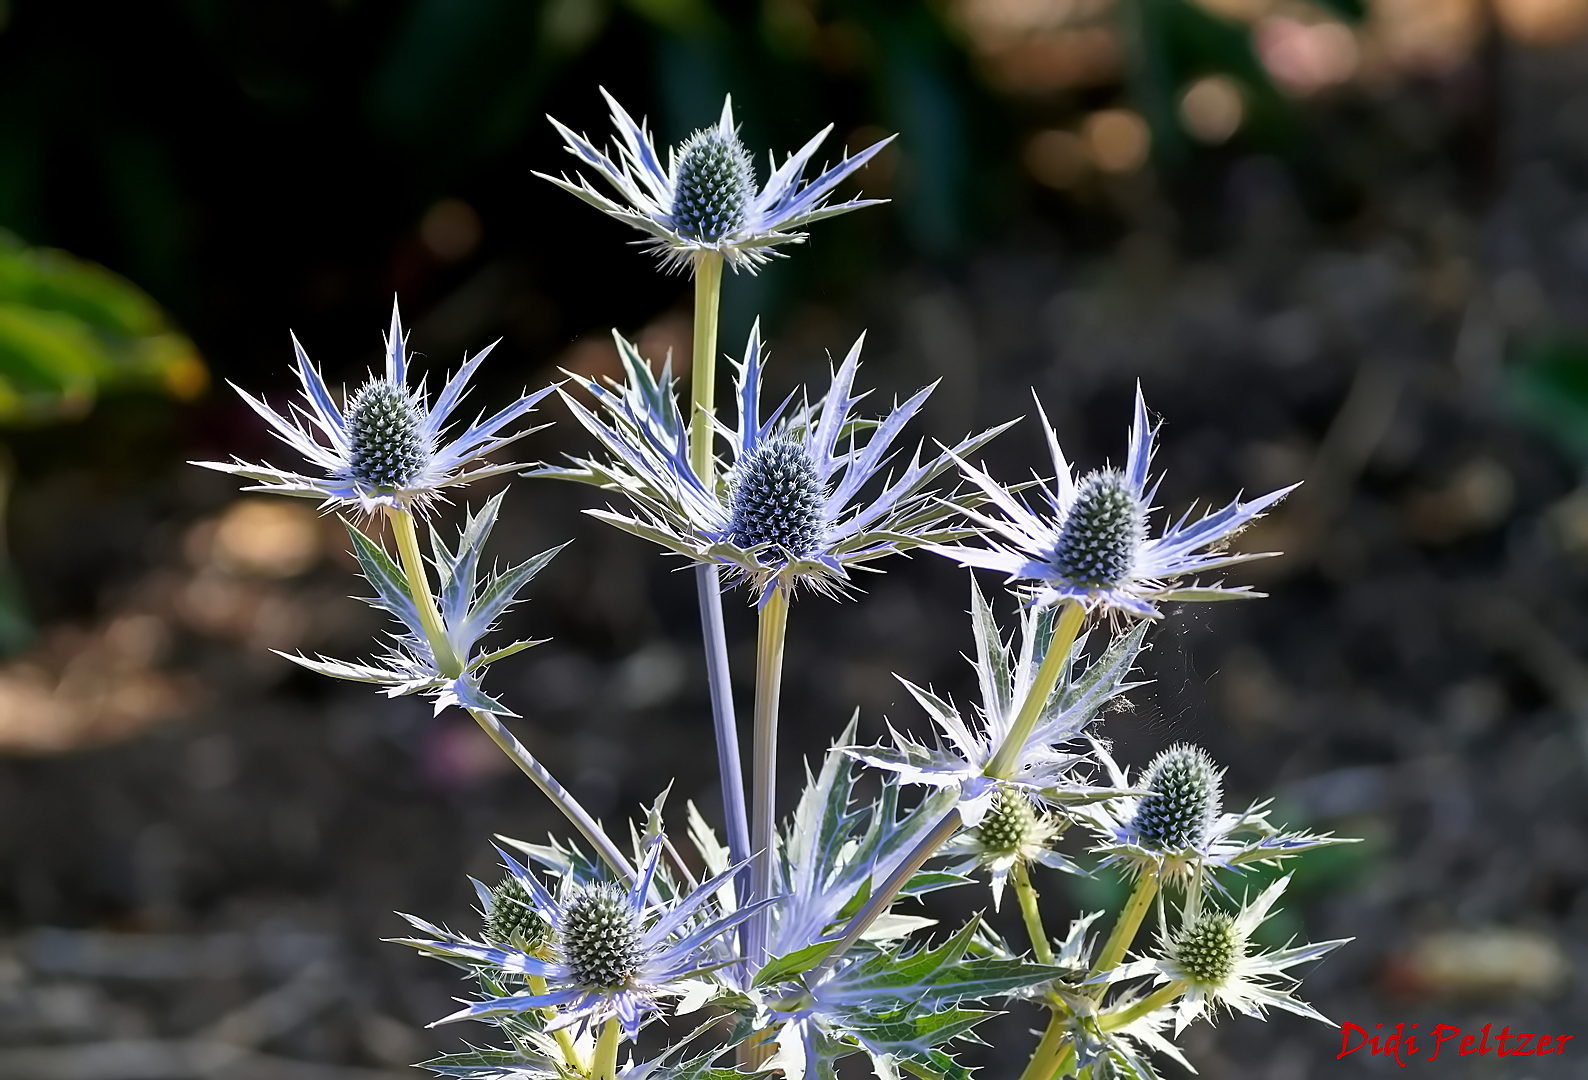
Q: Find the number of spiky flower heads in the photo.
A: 9